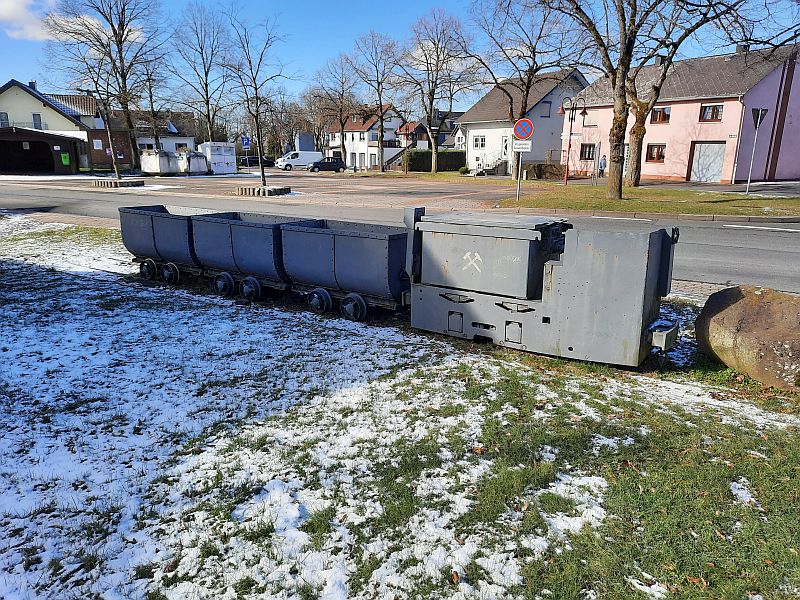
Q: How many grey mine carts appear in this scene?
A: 3